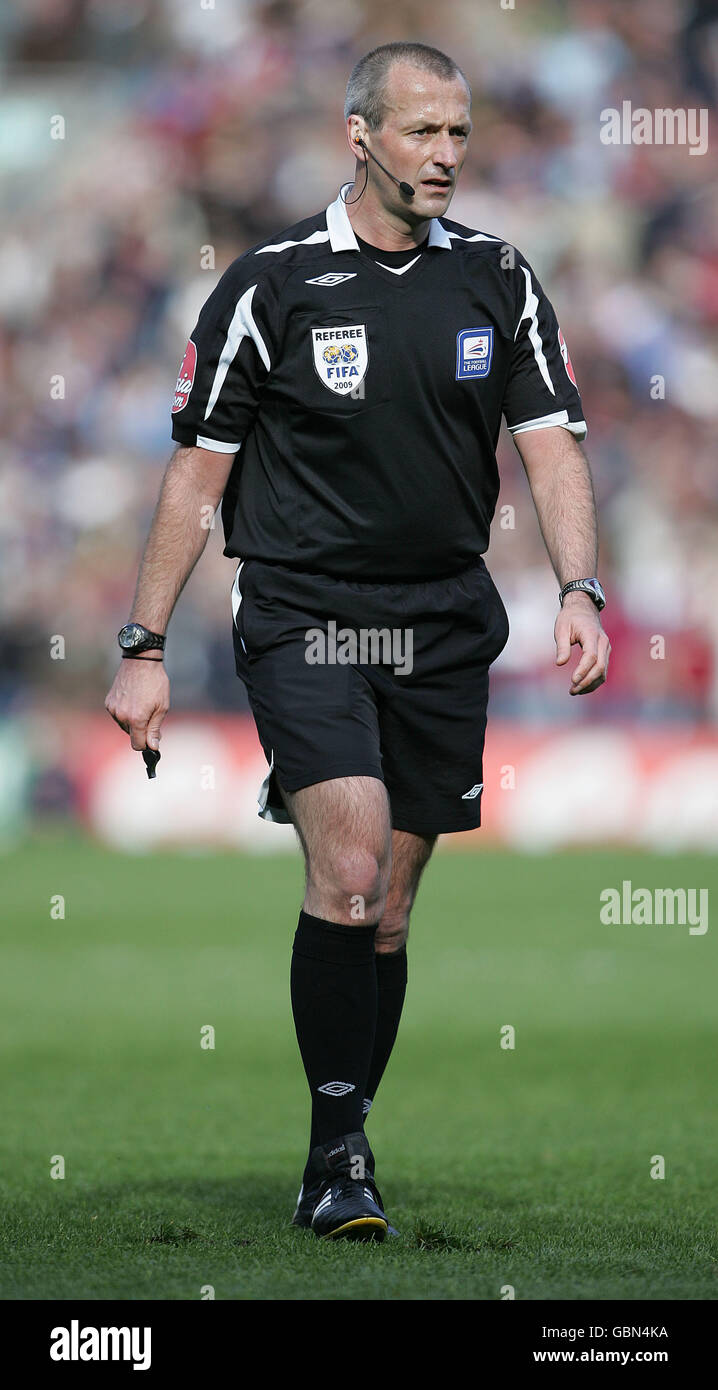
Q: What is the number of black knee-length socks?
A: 2